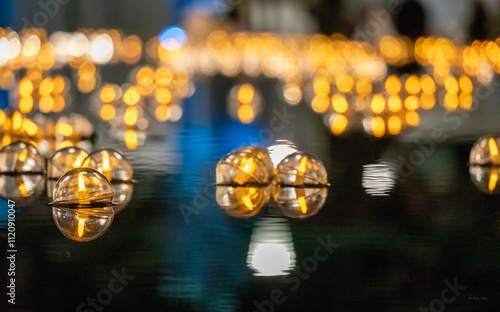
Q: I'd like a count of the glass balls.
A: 7